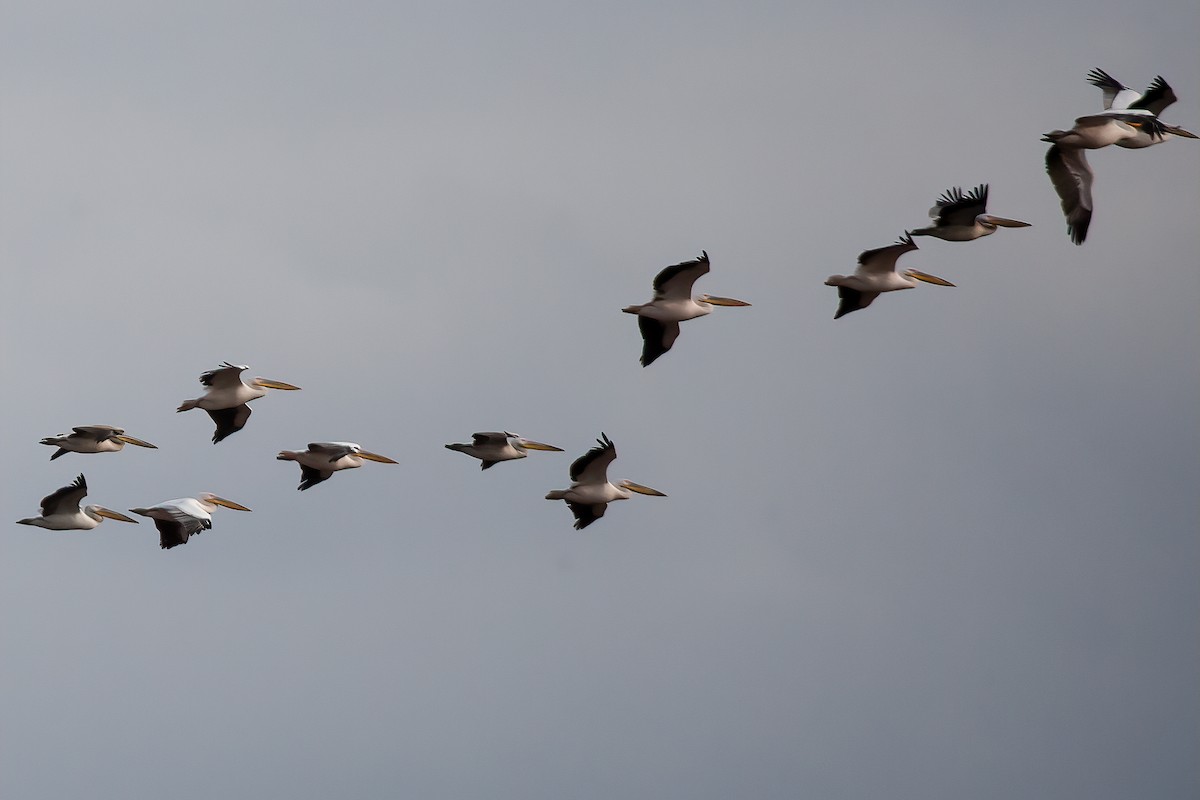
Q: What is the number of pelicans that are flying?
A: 12